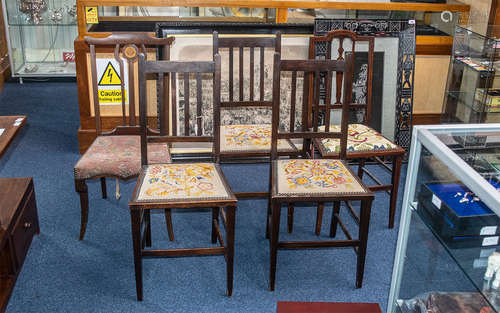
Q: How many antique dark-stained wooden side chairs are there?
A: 5